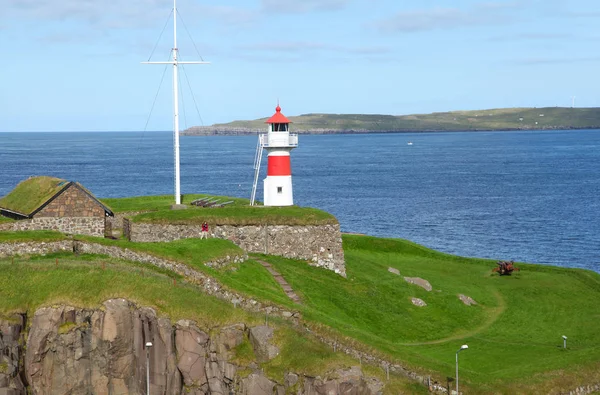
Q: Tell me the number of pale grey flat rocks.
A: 4